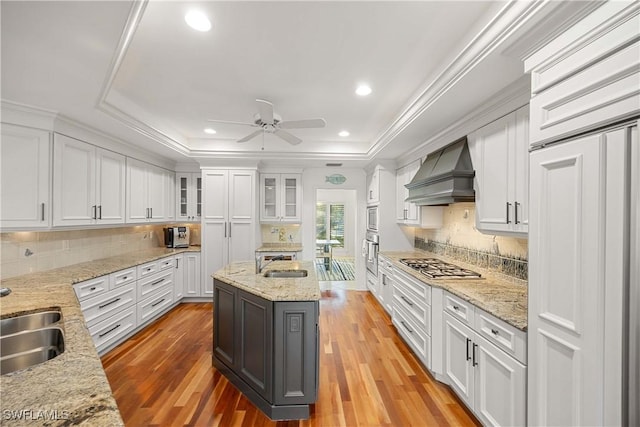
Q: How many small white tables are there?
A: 1